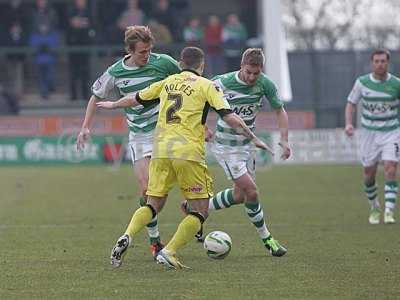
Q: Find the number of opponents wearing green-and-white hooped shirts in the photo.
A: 3